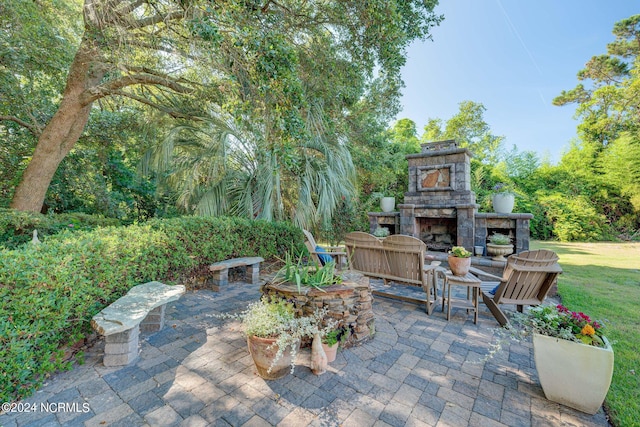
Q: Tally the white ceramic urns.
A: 2